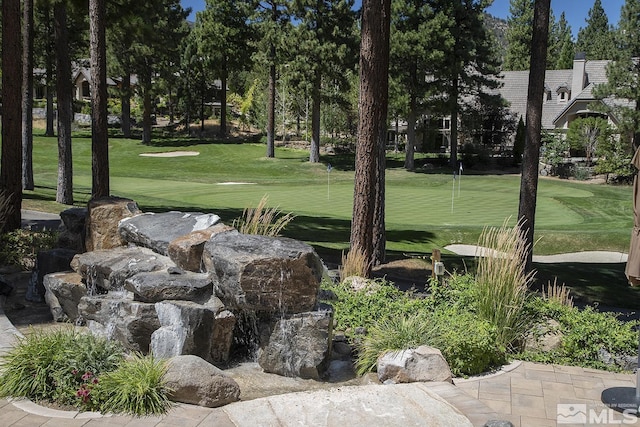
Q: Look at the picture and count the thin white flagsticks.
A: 3